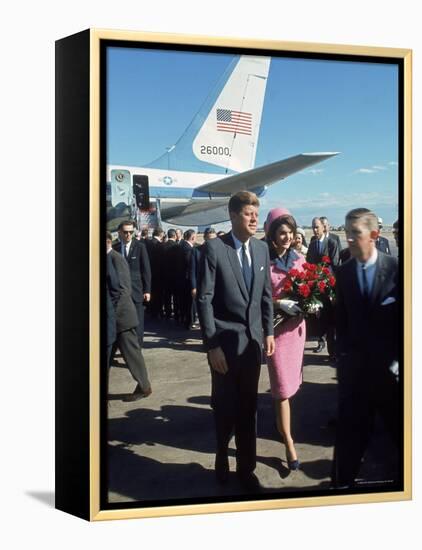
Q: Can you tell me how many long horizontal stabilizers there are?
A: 1